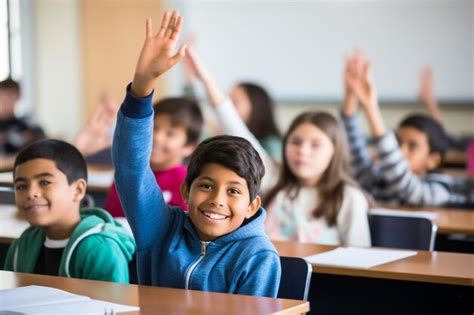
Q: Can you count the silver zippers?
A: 1